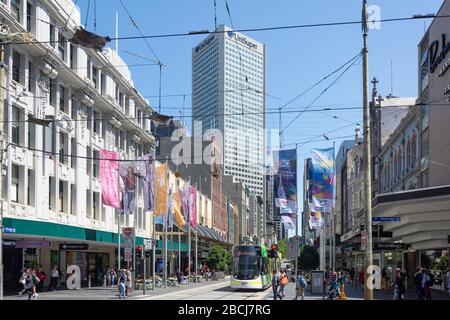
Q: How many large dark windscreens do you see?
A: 1